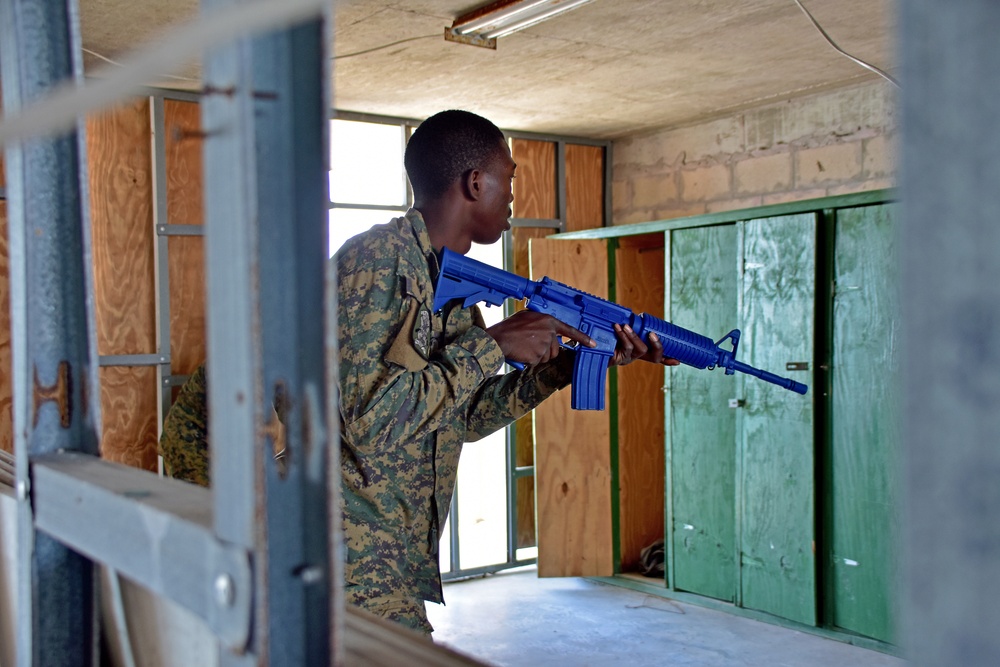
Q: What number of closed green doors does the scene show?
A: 3